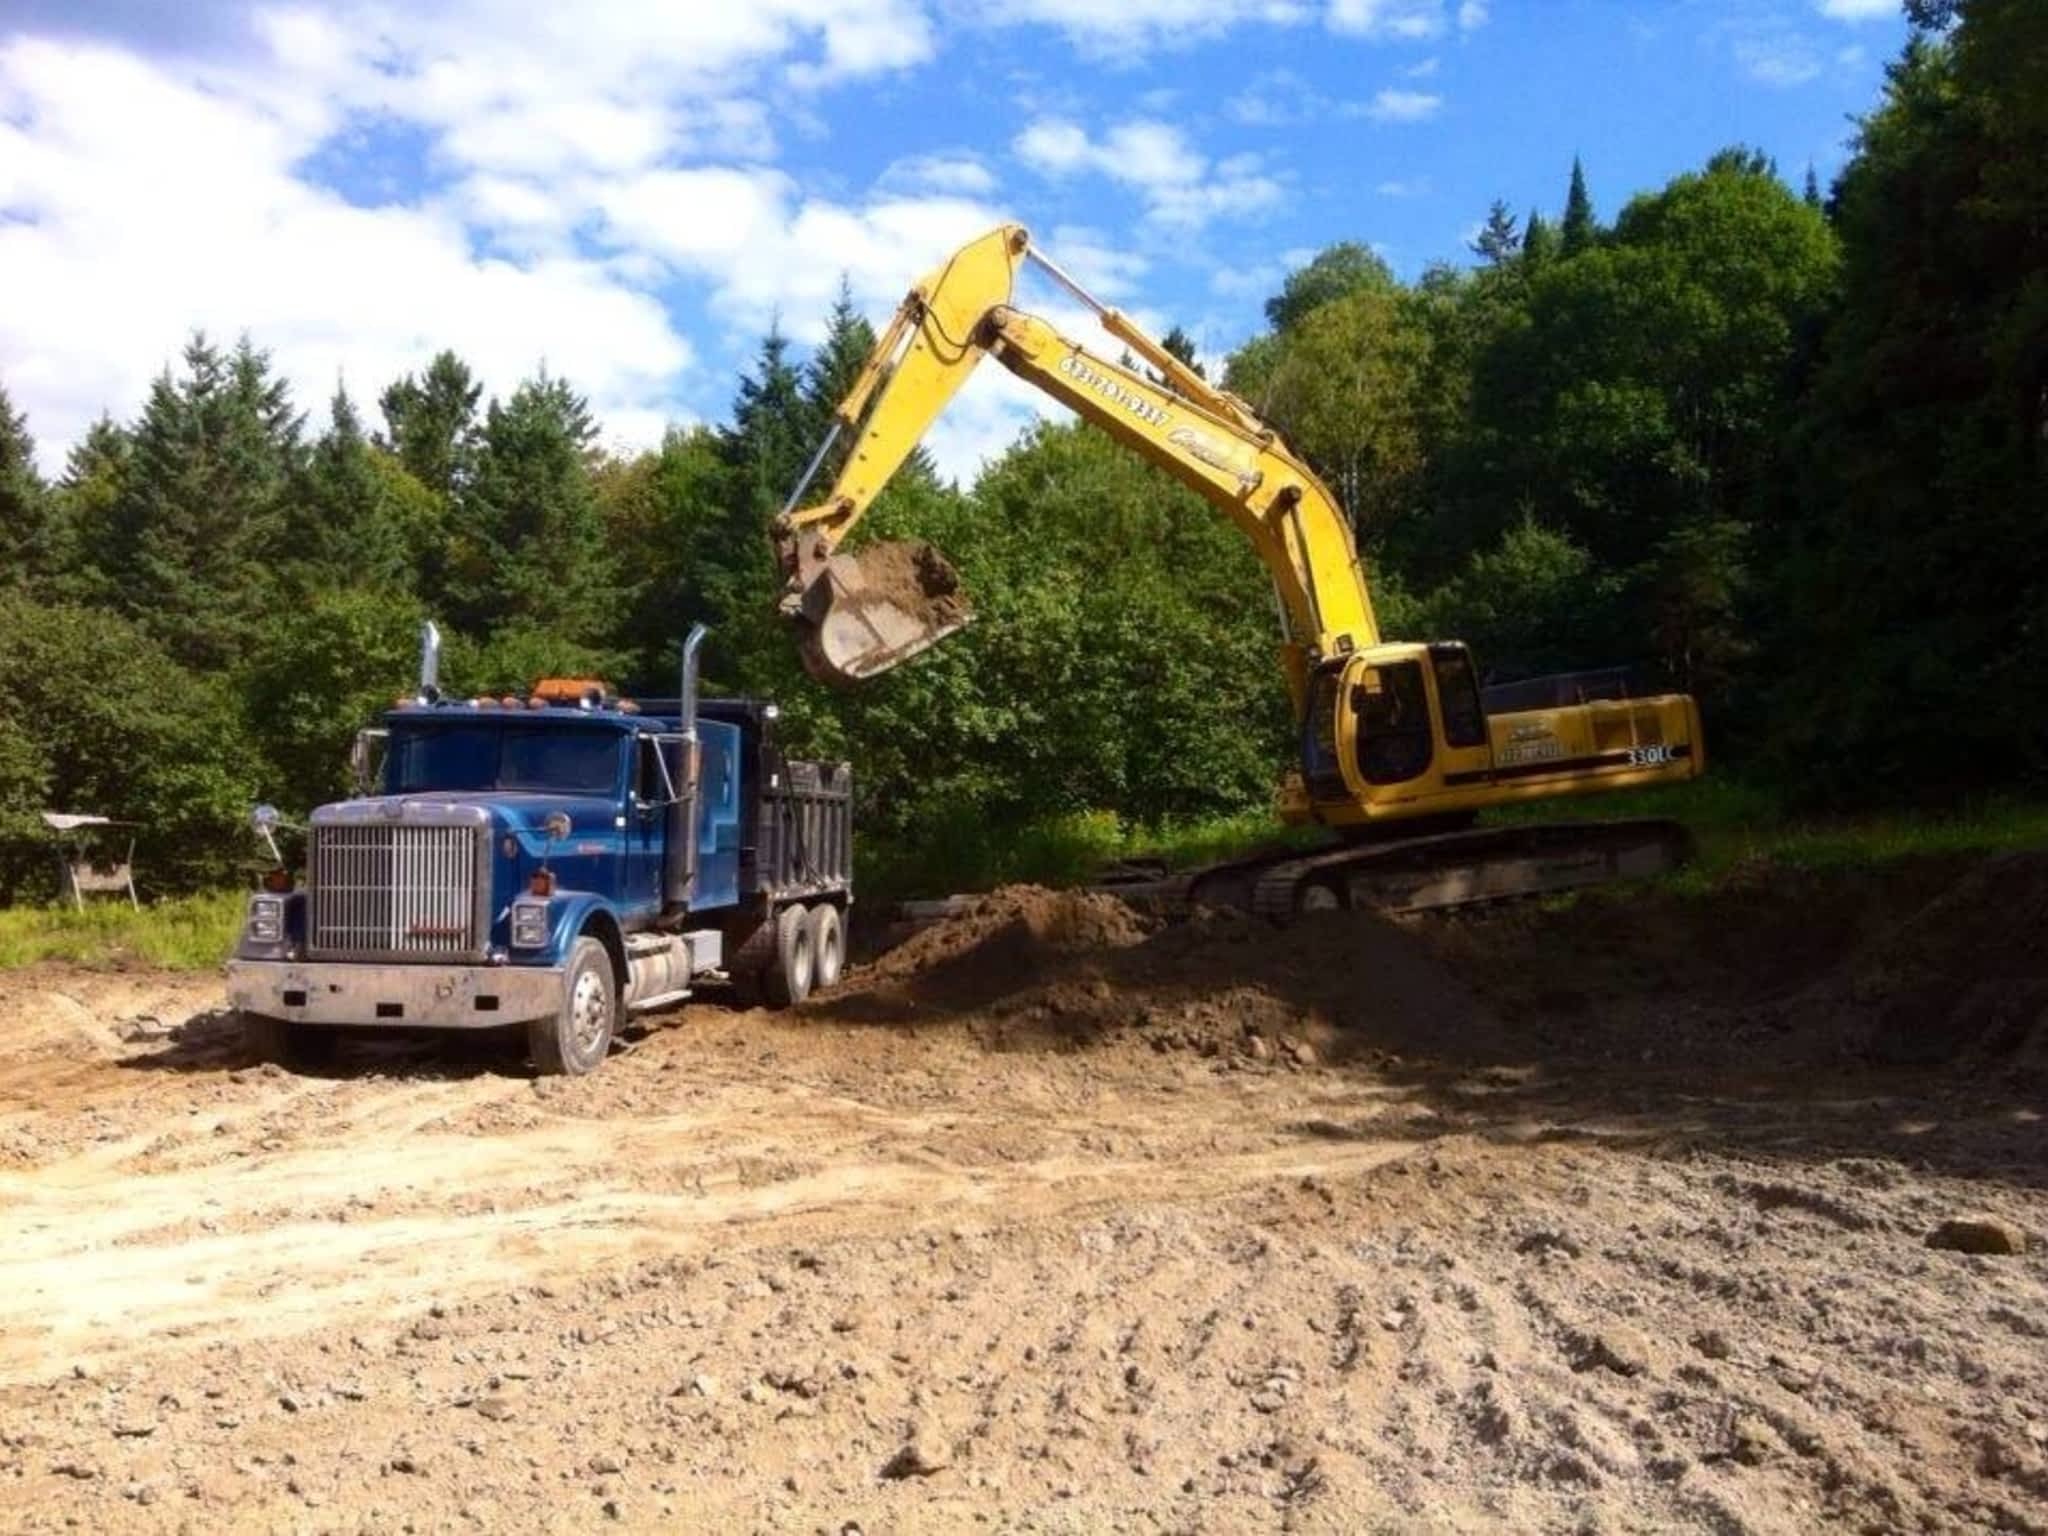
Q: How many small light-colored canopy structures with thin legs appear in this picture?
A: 1